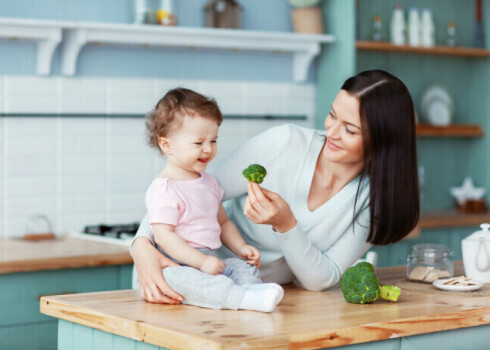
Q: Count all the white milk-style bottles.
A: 3